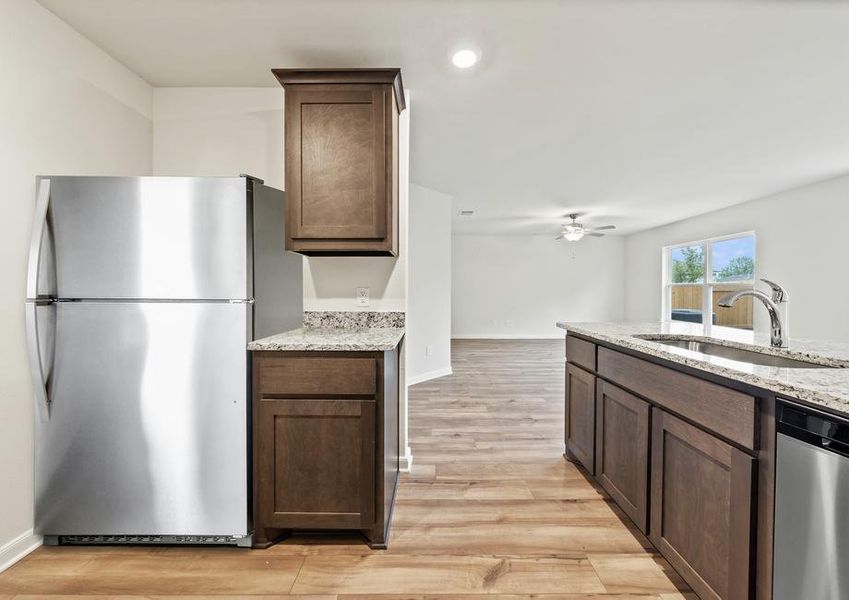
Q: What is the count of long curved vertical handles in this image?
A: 2